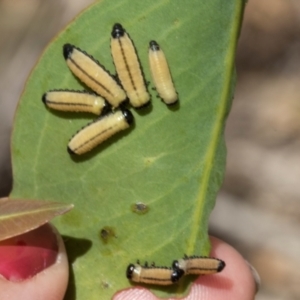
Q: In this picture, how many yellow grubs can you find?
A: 7